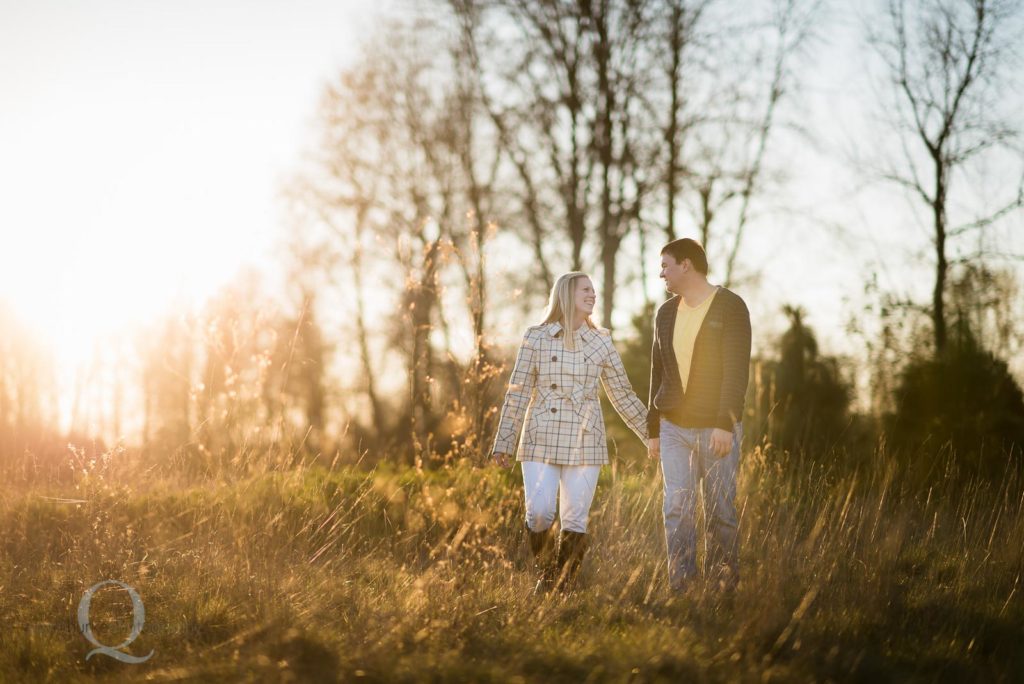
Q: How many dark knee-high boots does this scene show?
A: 2